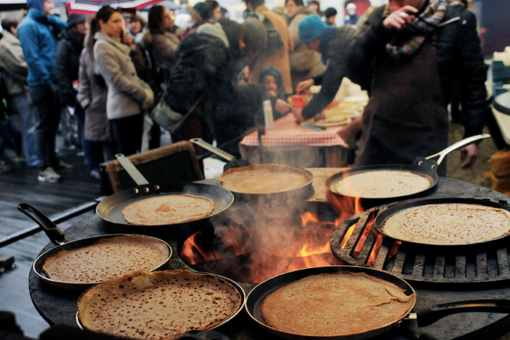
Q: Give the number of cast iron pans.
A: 7